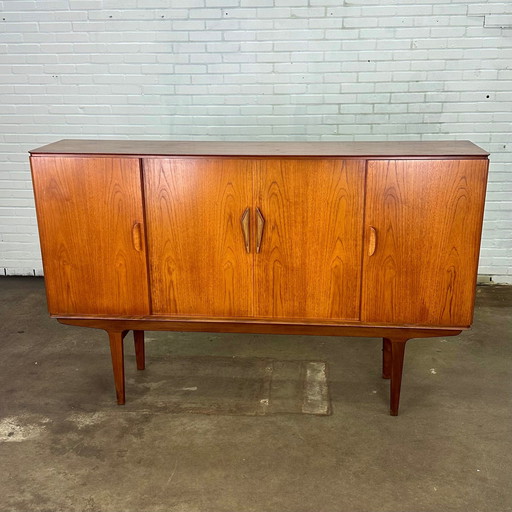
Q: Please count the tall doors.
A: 4